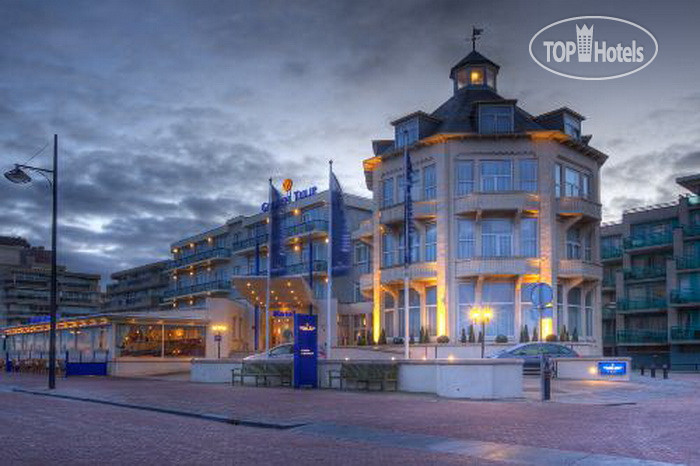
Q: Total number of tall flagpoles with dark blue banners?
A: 3